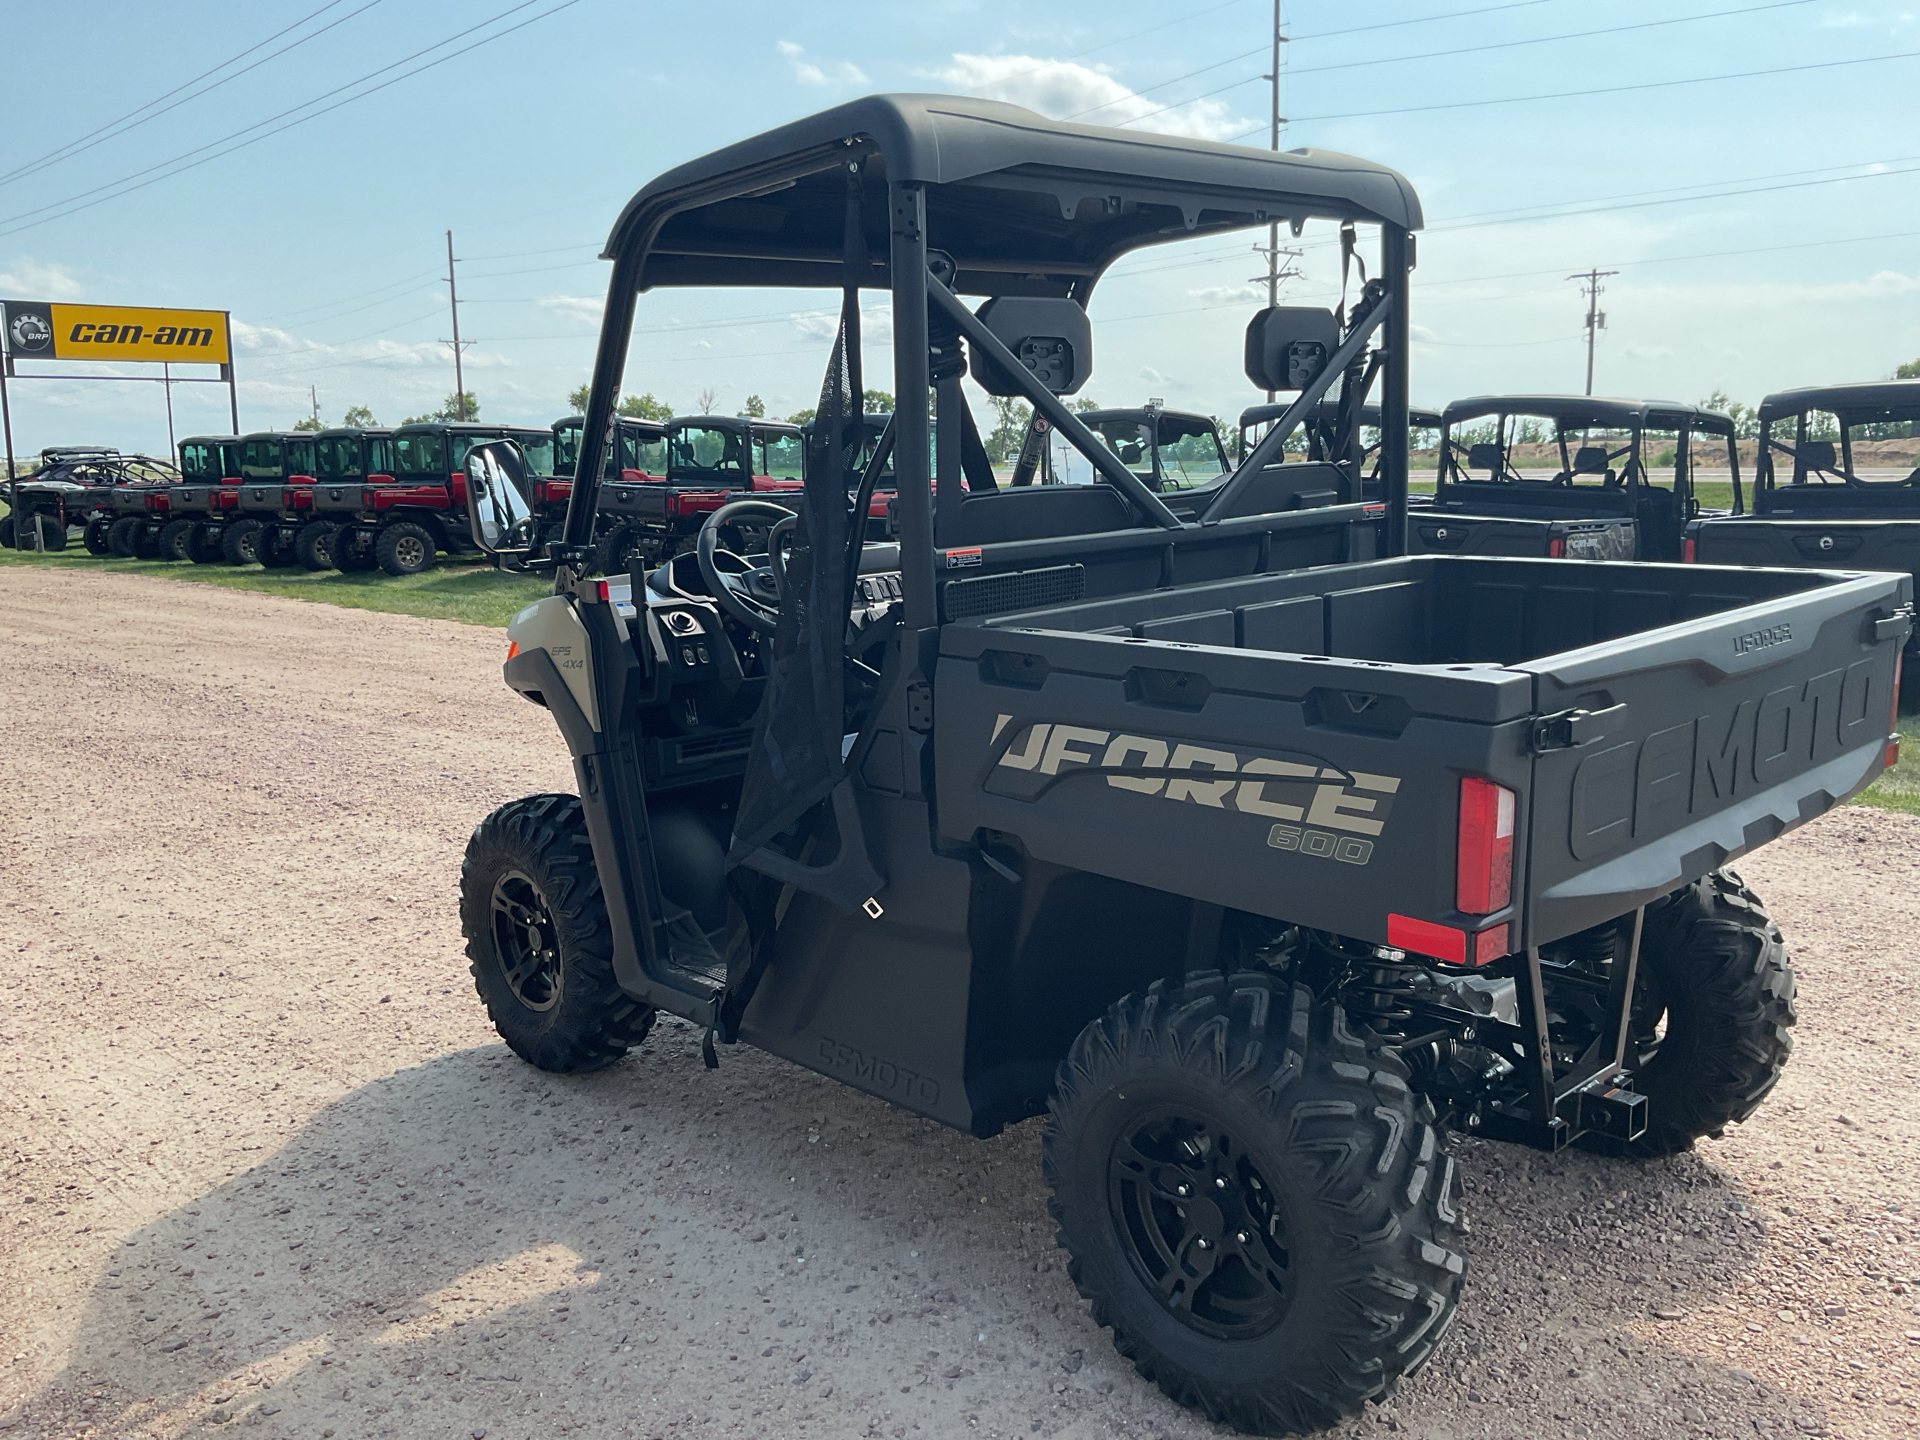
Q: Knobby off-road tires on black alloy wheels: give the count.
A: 3